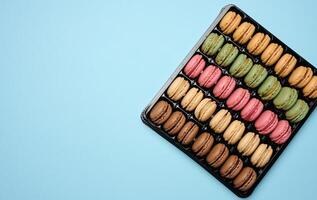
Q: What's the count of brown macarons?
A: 7